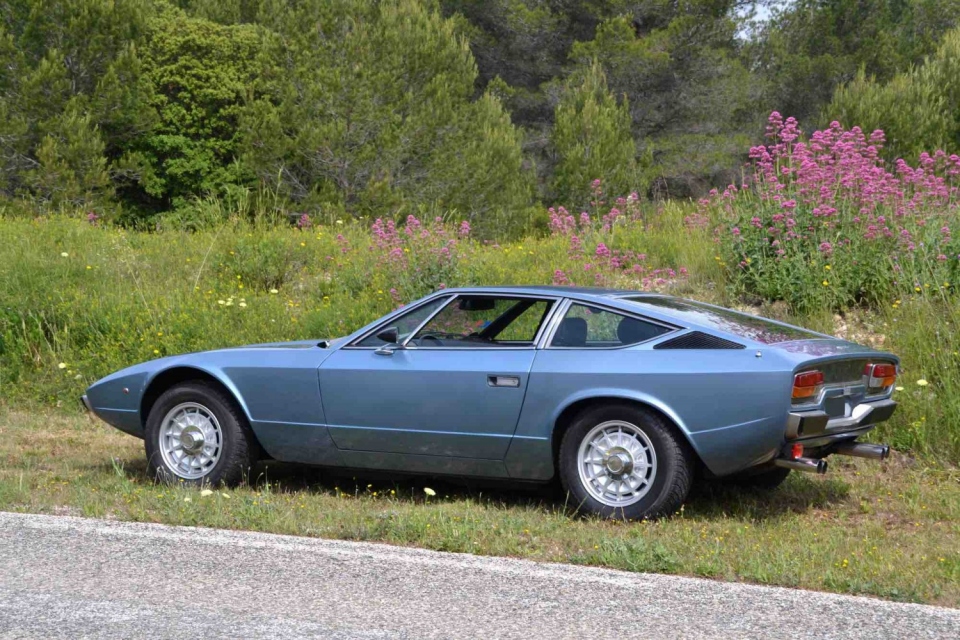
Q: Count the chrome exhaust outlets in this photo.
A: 4